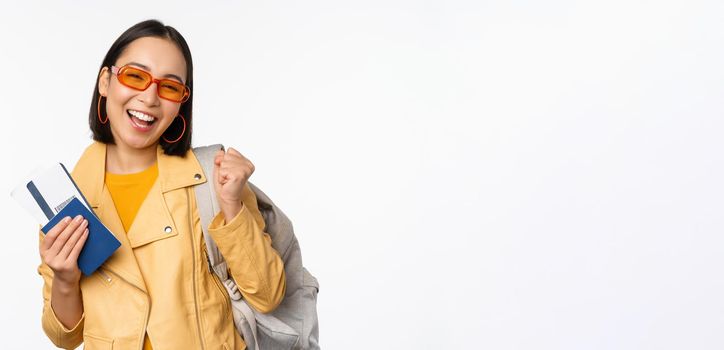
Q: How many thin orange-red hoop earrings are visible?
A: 2